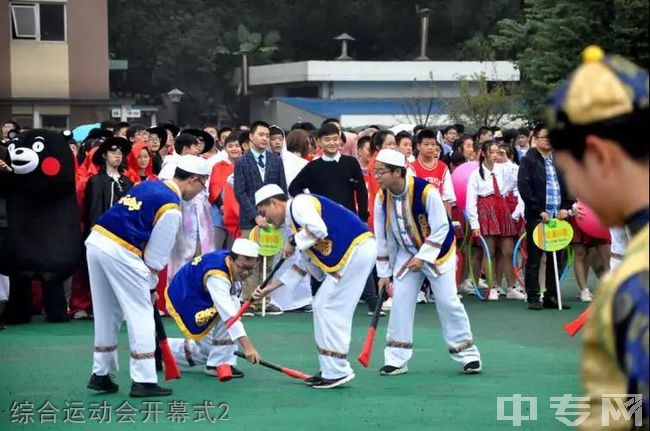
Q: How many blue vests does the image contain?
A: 4